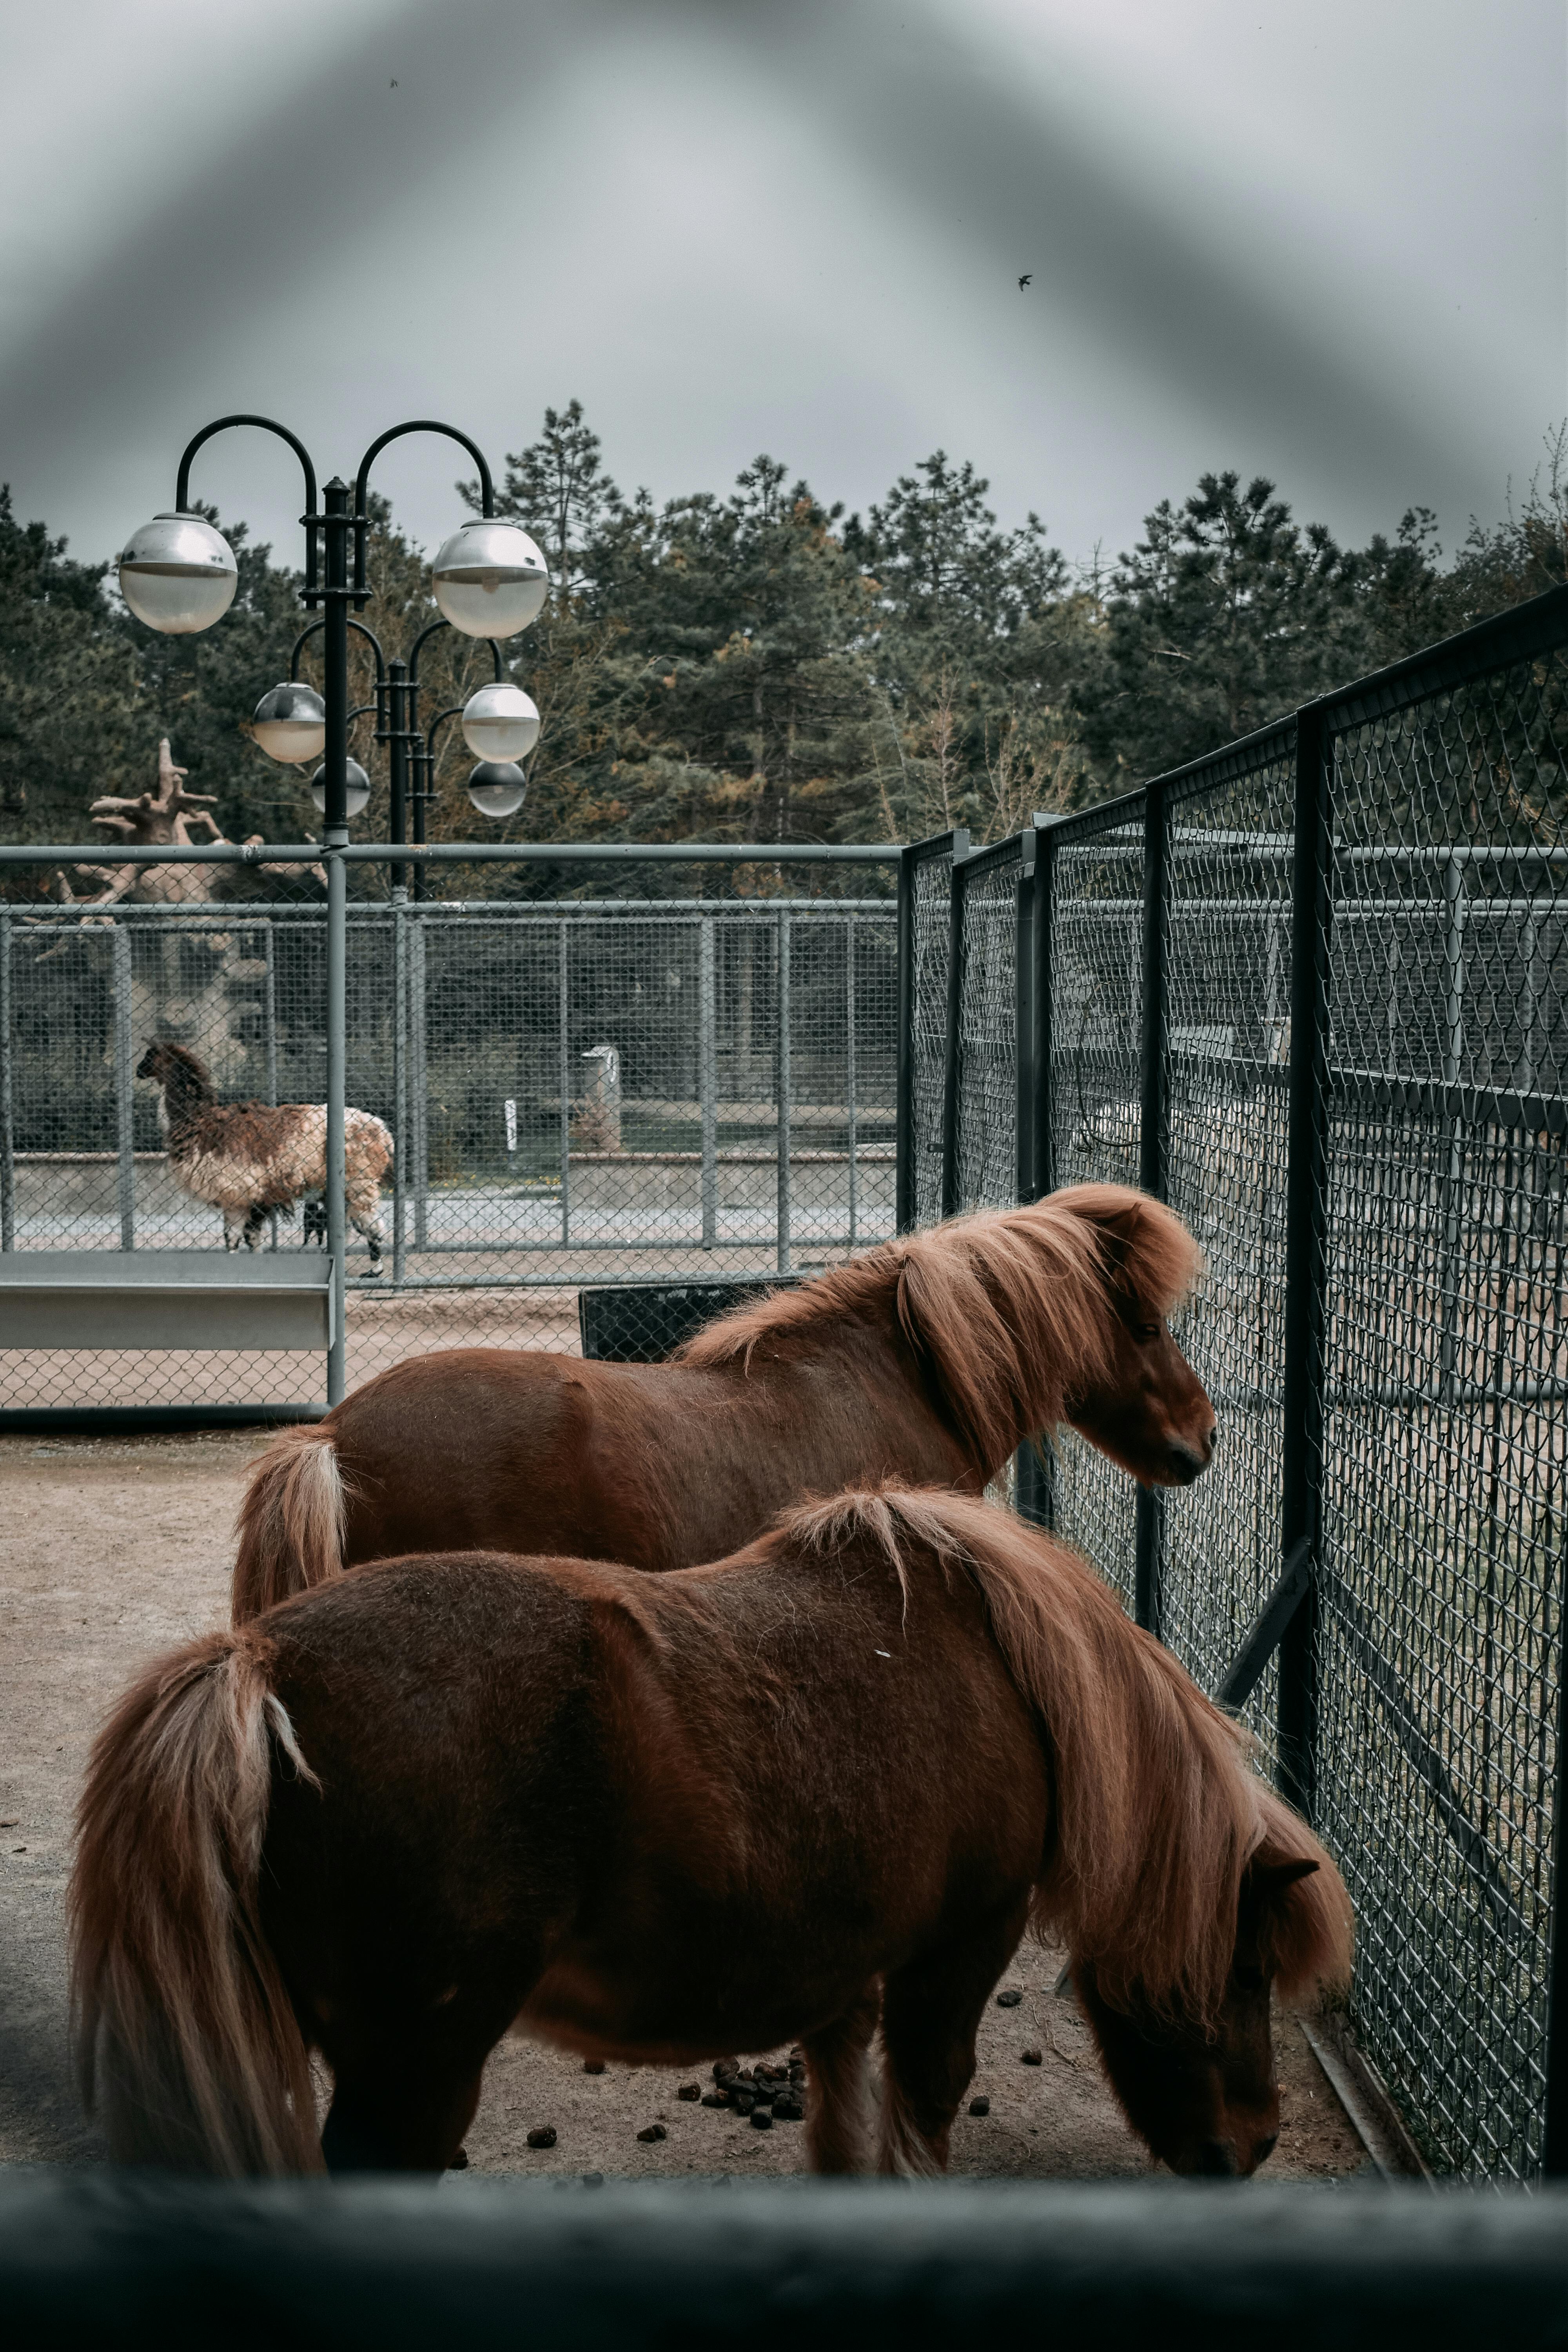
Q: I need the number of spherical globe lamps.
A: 6